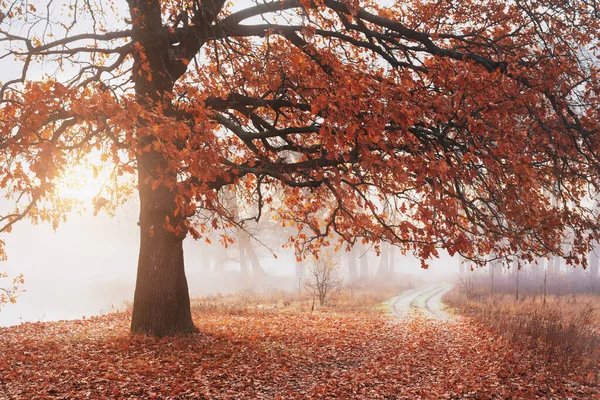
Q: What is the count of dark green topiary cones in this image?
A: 0